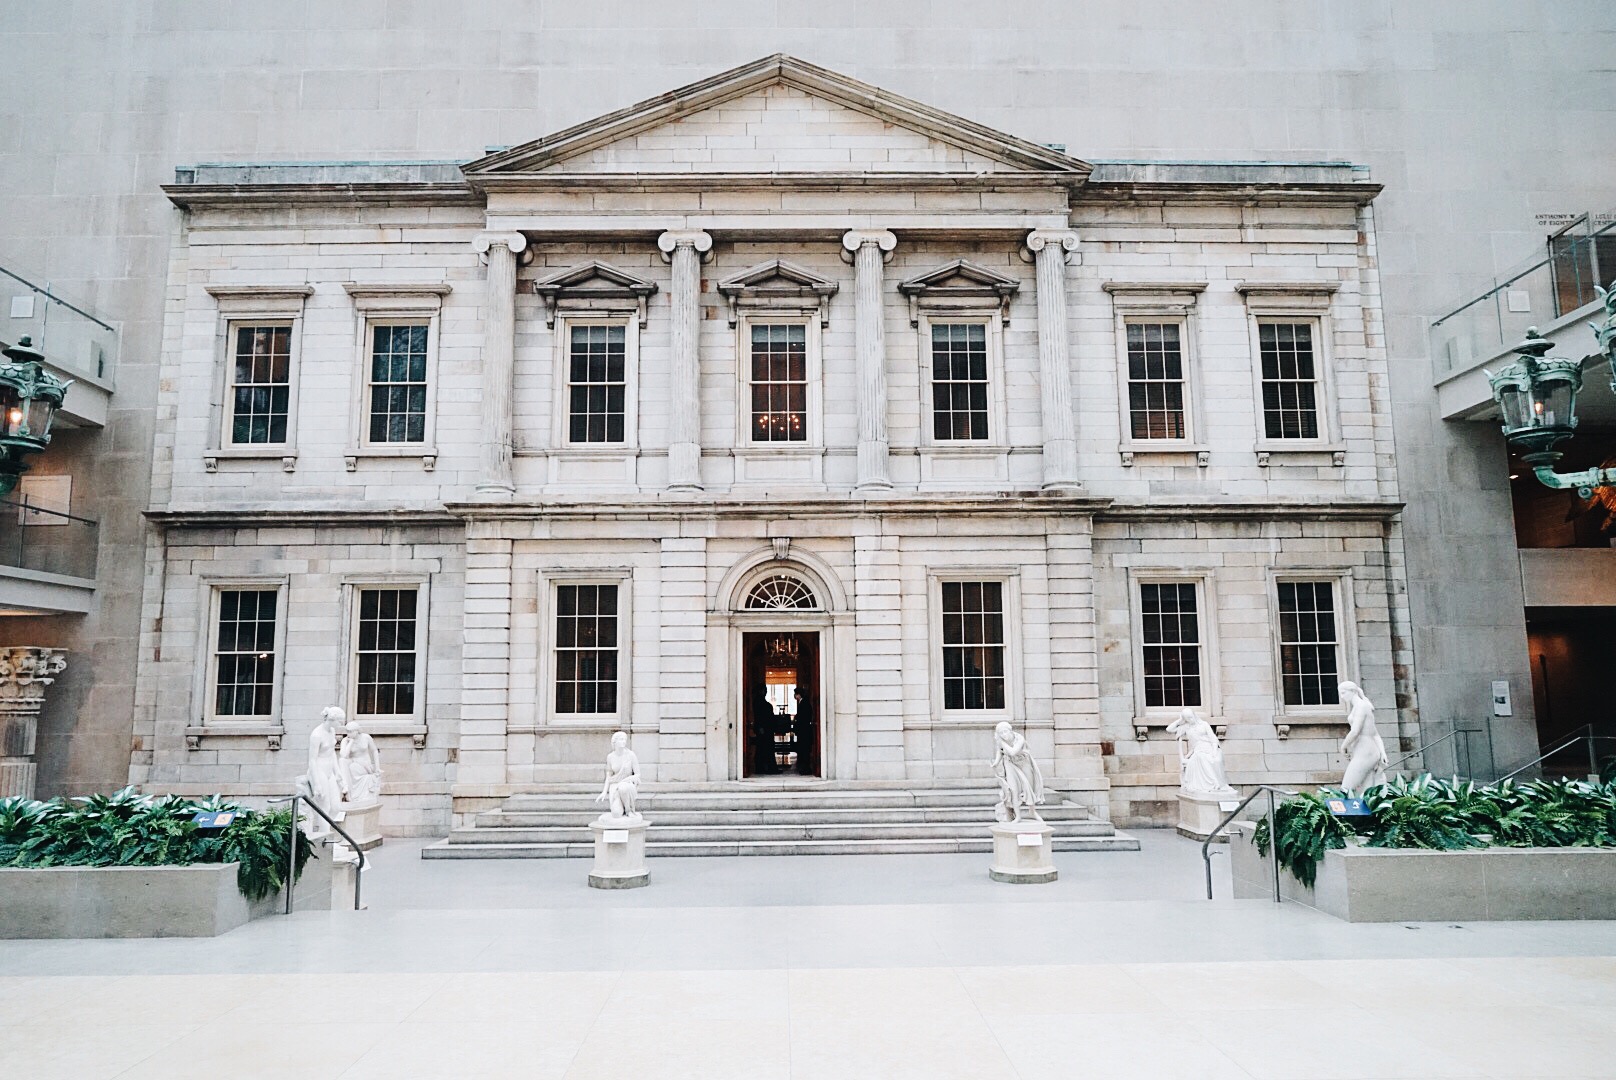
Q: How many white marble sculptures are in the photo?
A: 6